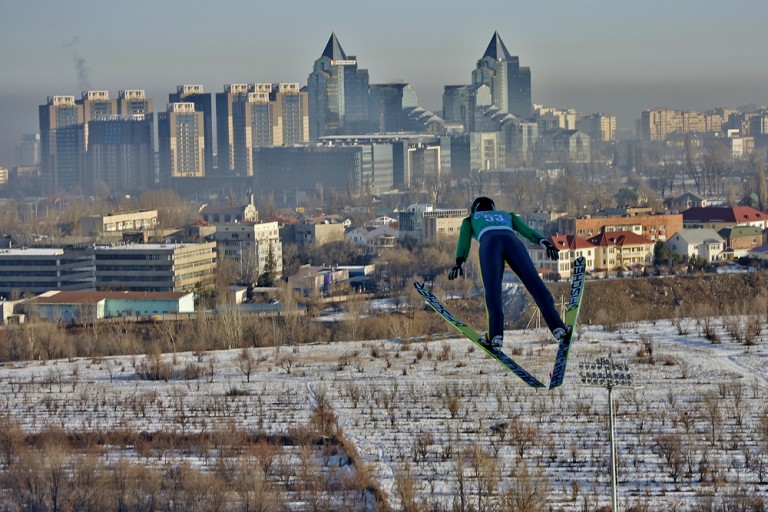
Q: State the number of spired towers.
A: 2